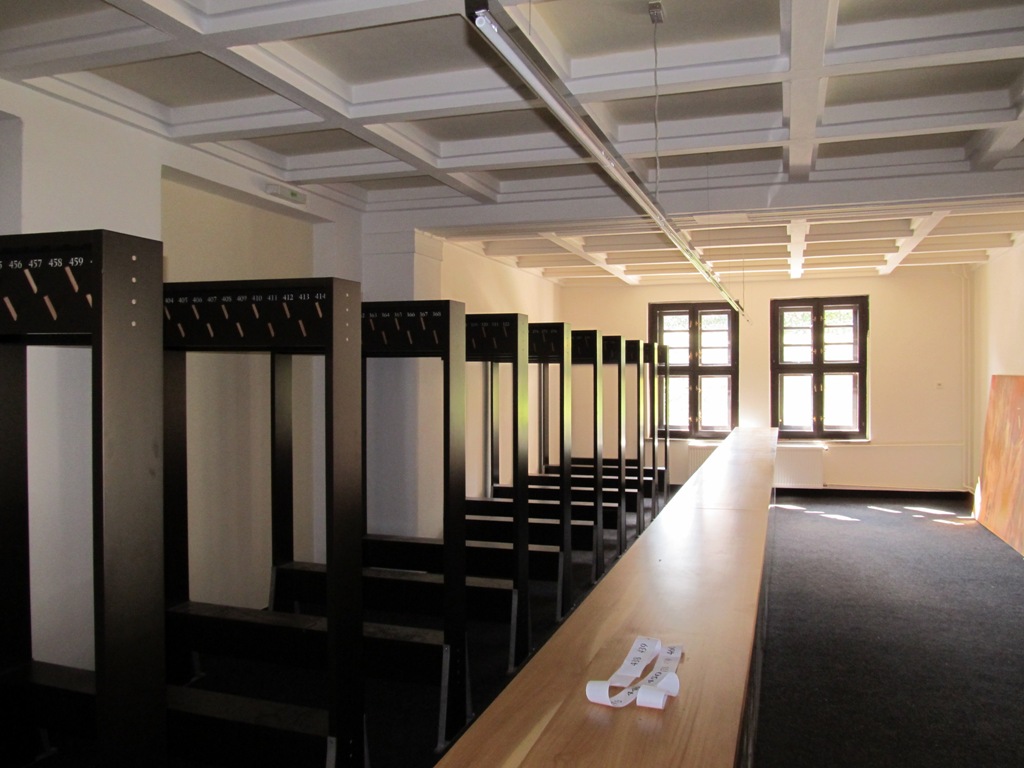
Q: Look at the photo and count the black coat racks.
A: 10